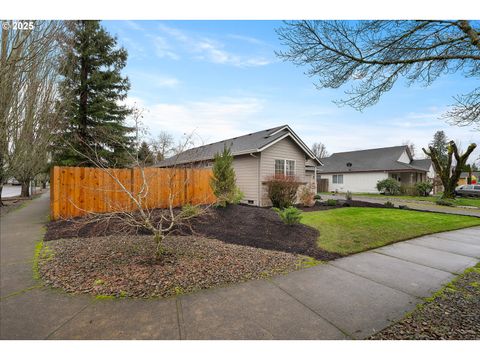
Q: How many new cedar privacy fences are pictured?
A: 1